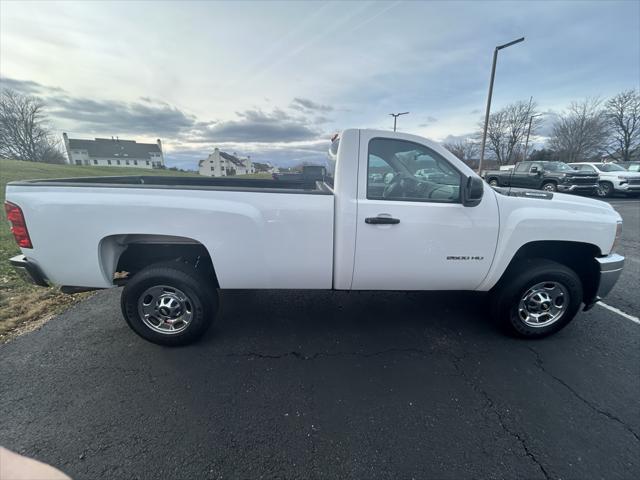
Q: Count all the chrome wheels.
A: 2